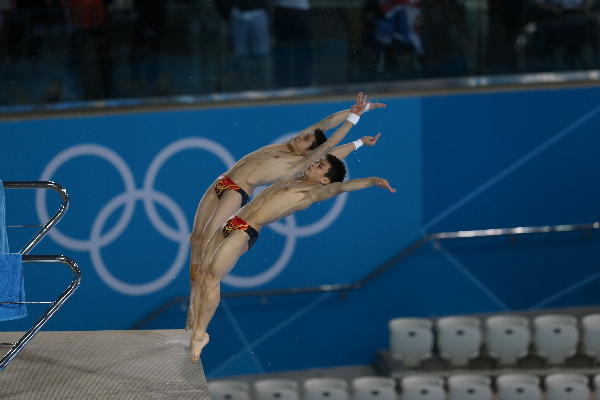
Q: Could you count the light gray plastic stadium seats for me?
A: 14